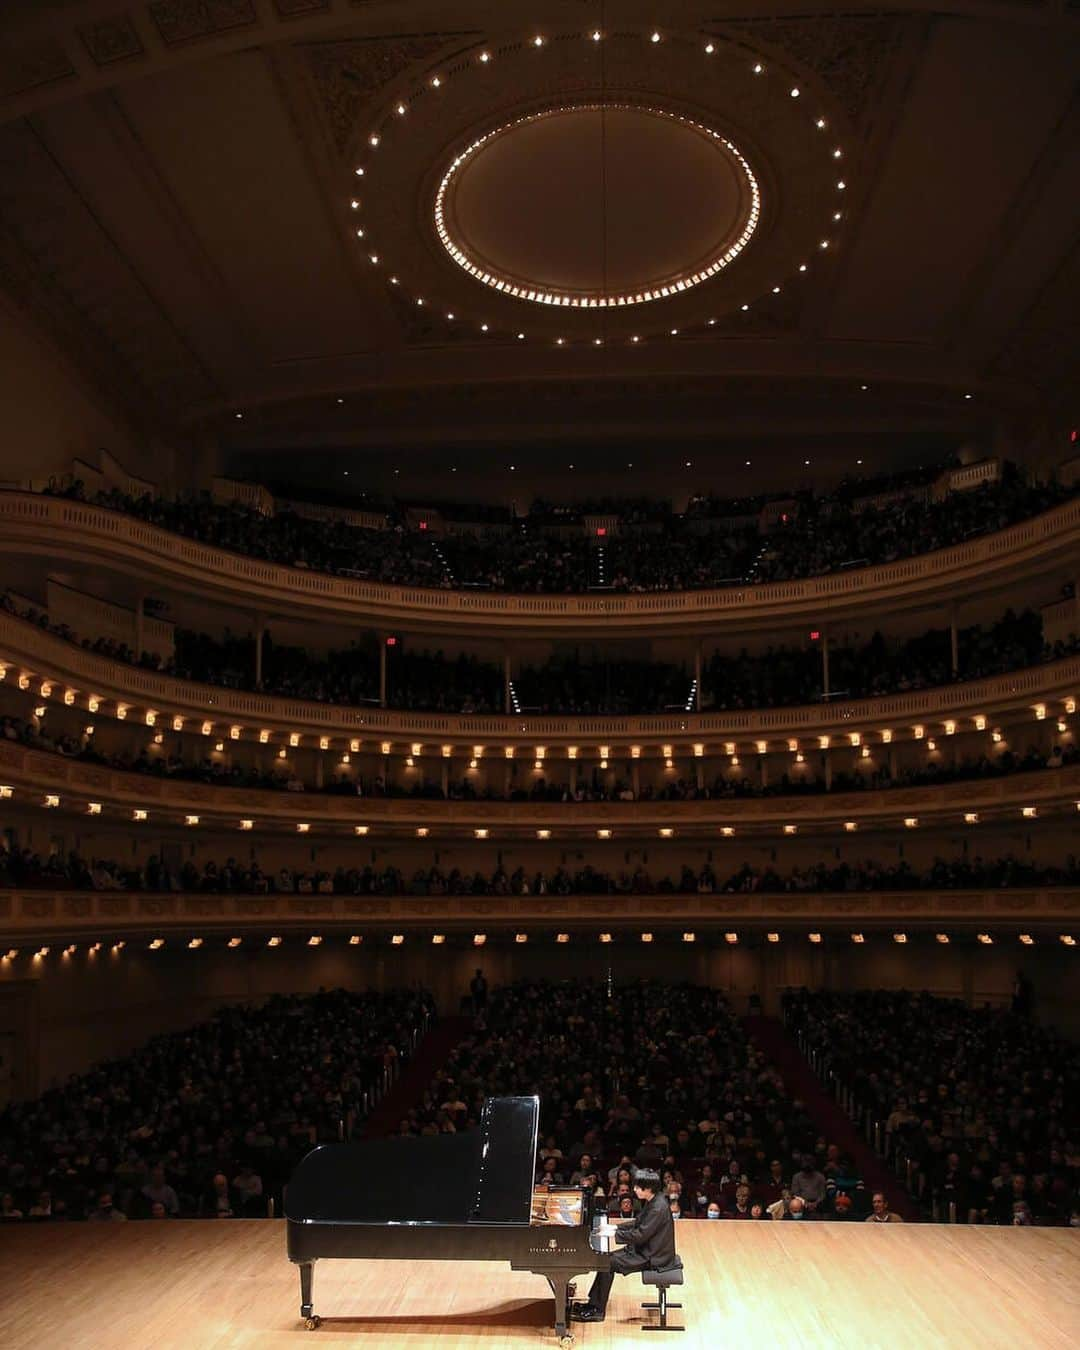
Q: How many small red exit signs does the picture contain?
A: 6